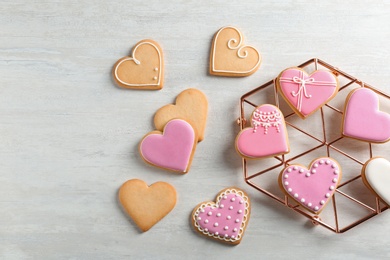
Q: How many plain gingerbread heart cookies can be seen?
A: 2